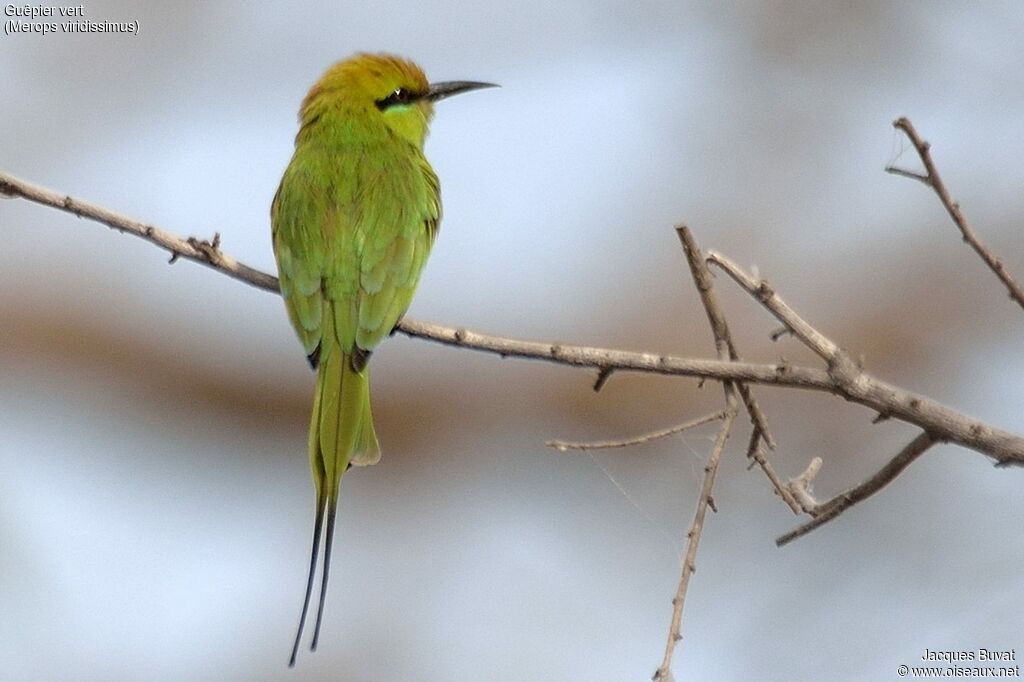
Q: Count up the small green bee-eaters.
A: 1